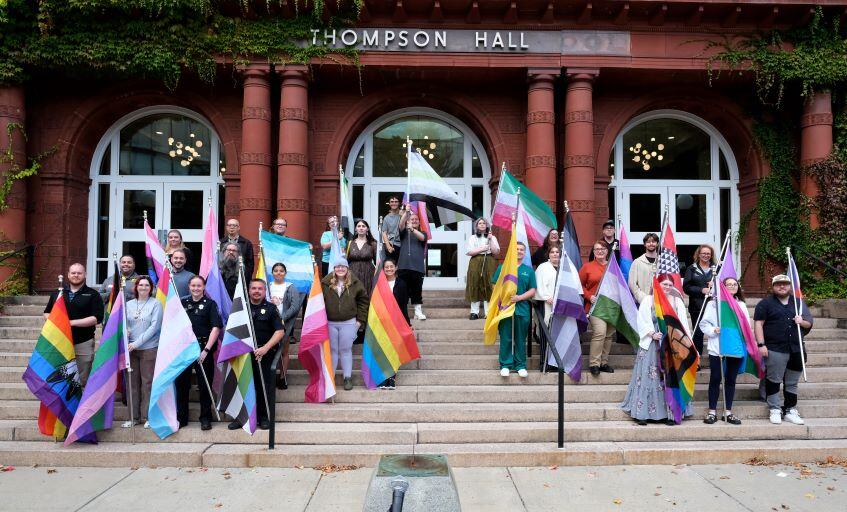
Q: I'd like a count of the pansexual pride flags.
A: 1